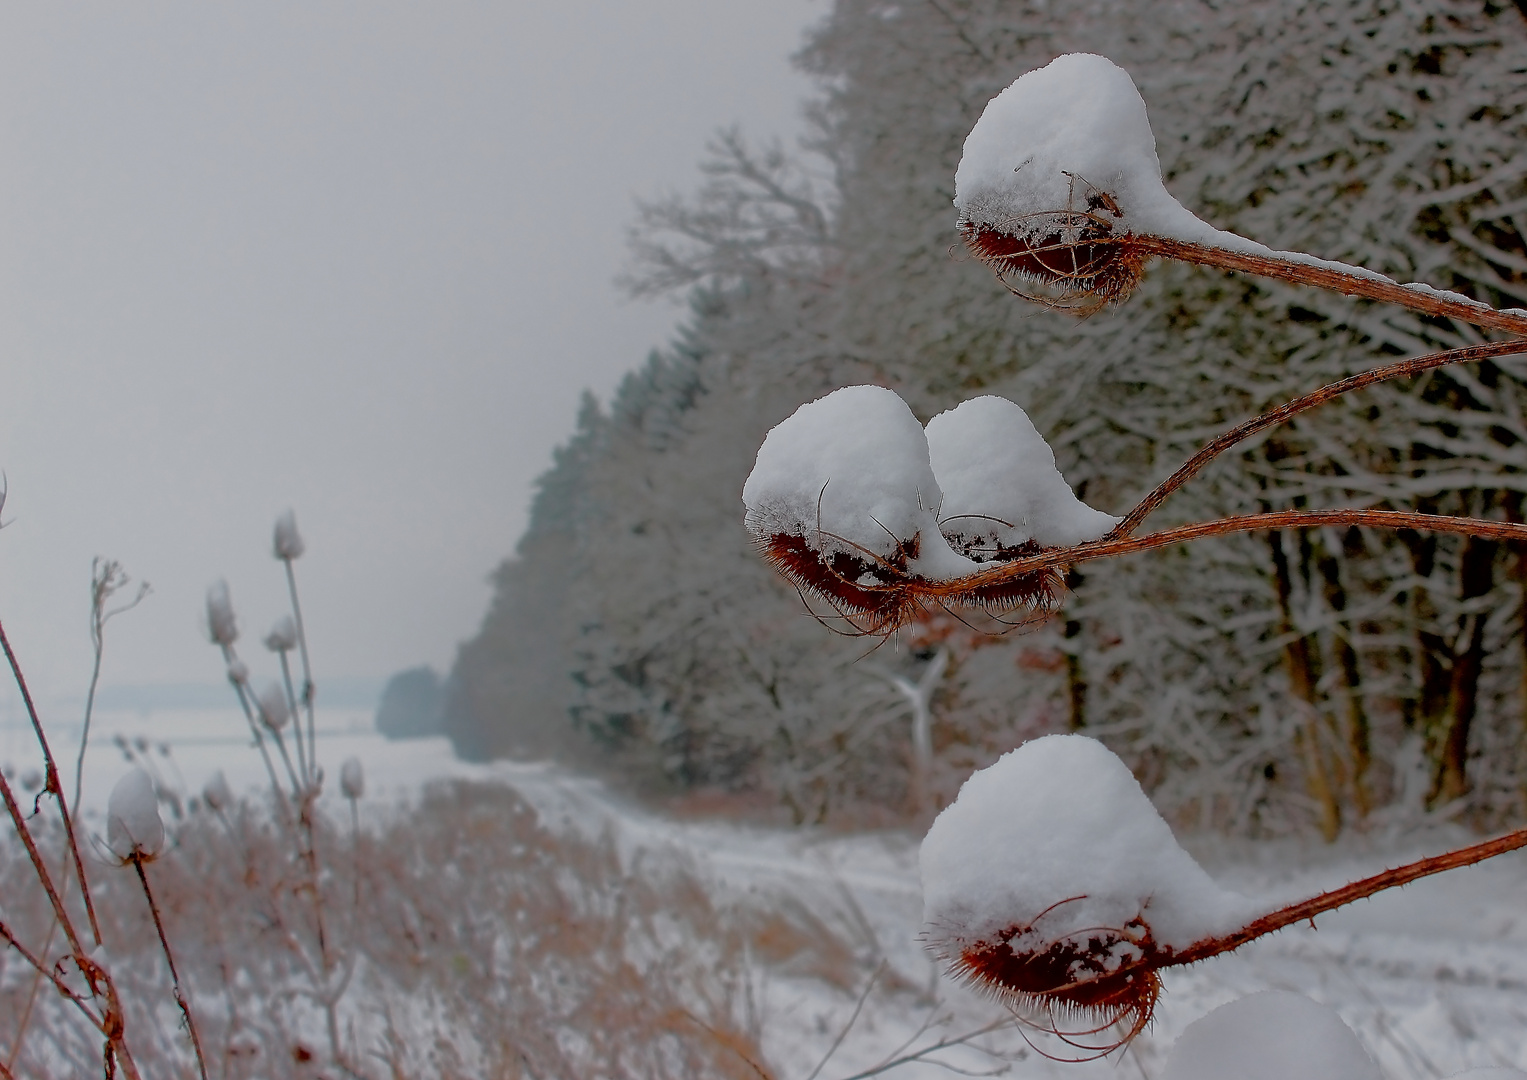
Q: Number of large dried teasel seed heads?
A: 4